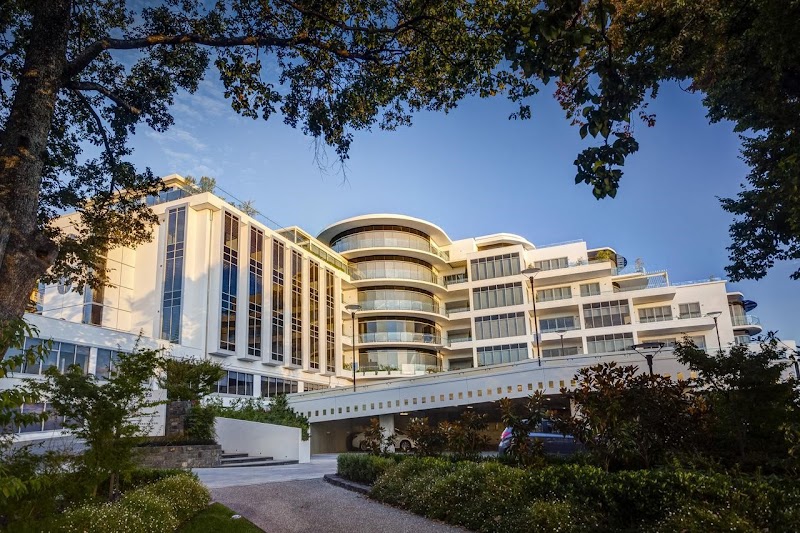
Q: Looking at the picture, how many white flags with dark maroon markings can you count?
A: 0